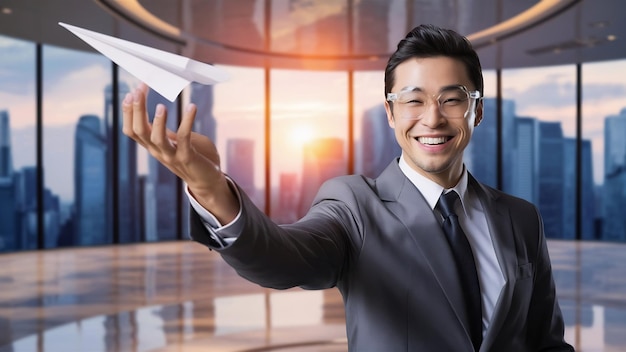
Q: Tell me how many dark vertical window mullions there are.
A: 7